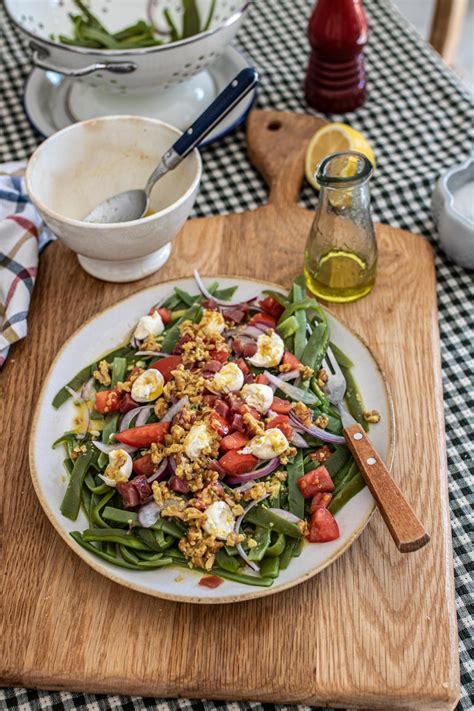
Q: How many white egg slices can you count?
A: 10